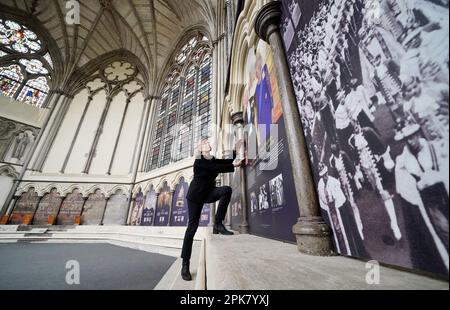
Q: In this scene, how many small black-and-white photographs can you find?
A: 3